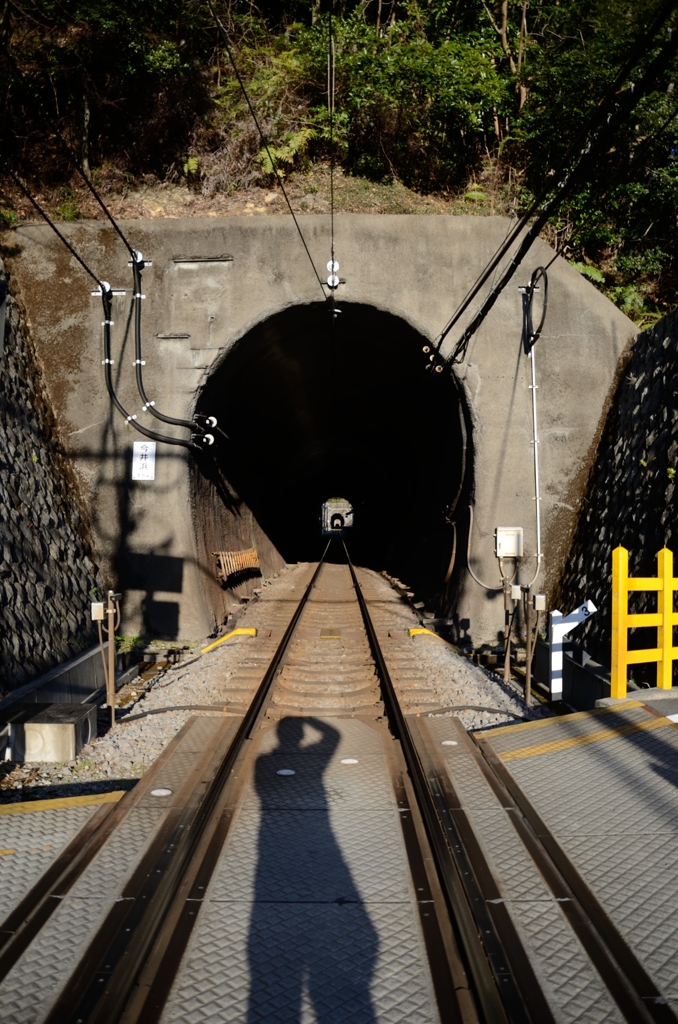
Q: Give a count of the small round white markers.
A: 4